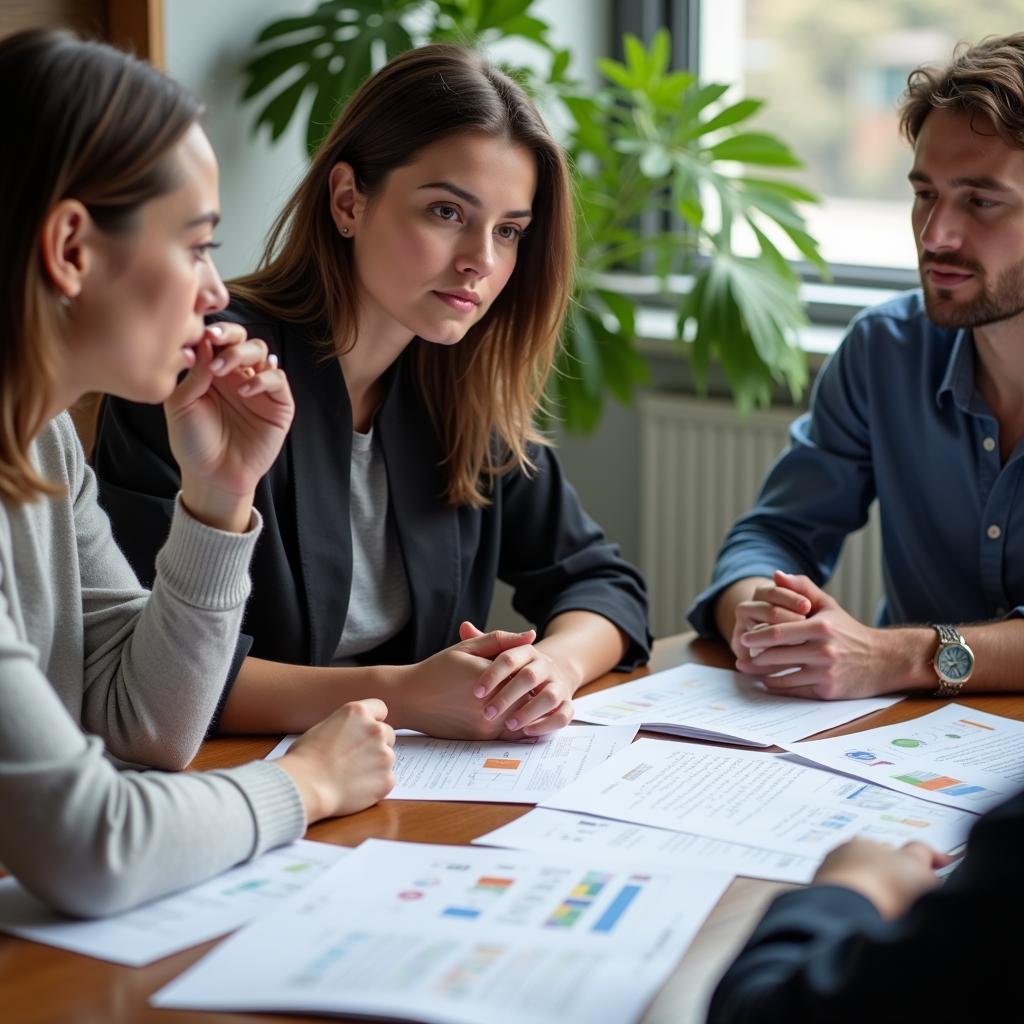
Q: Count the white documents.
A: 7